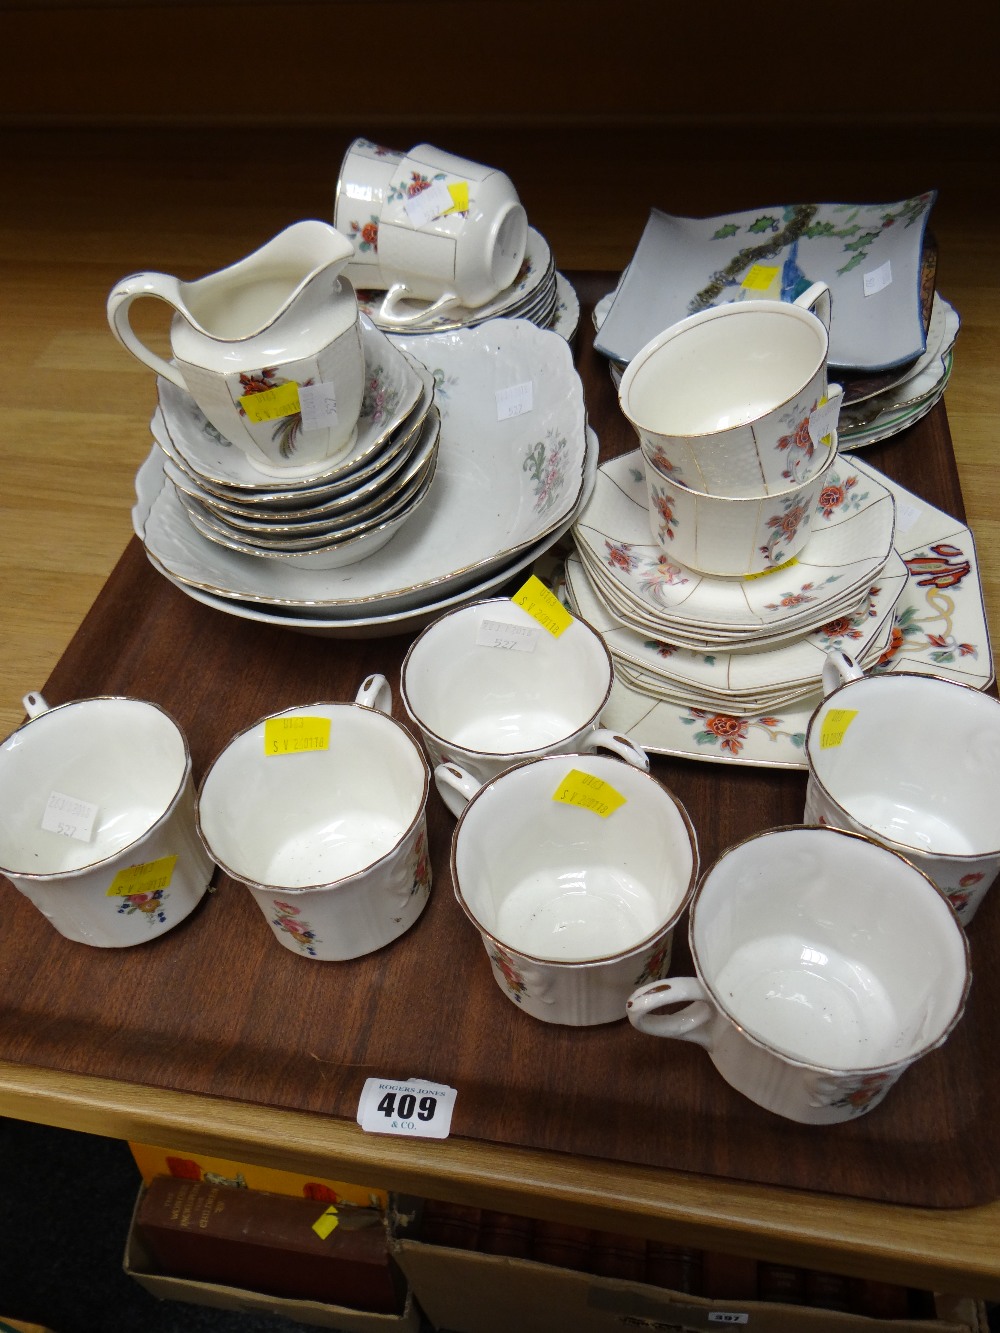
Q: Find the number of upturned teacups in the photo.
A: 2